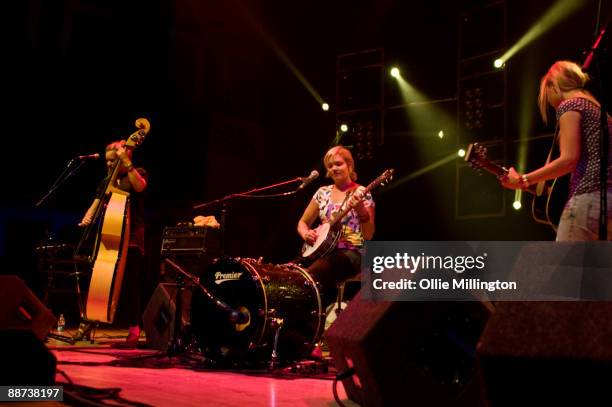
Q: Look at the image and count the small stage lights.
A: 7